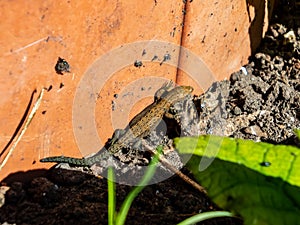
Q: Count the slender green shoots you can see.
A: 3